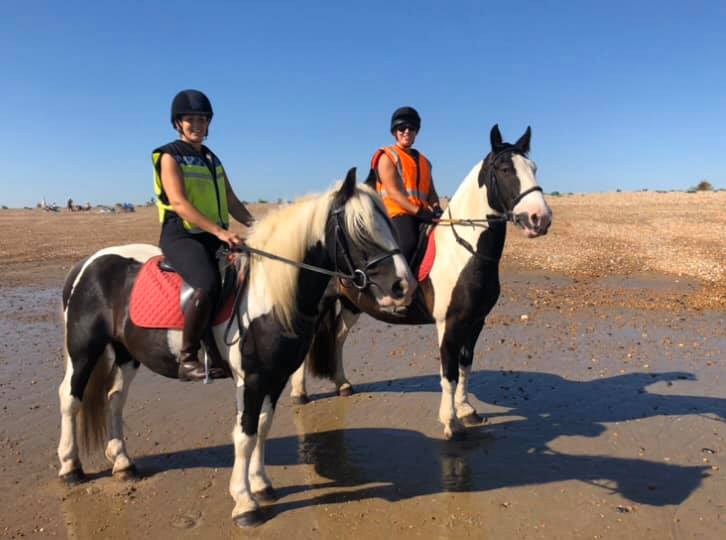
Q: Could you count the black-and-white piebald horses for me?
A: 2